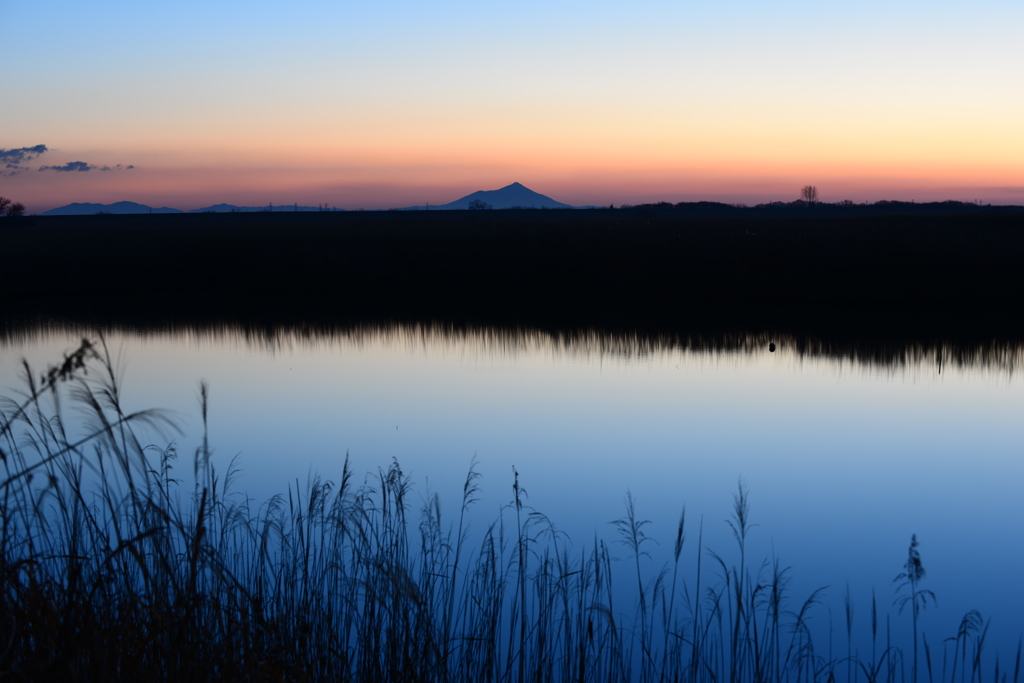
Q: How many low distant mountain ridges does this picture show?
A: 2